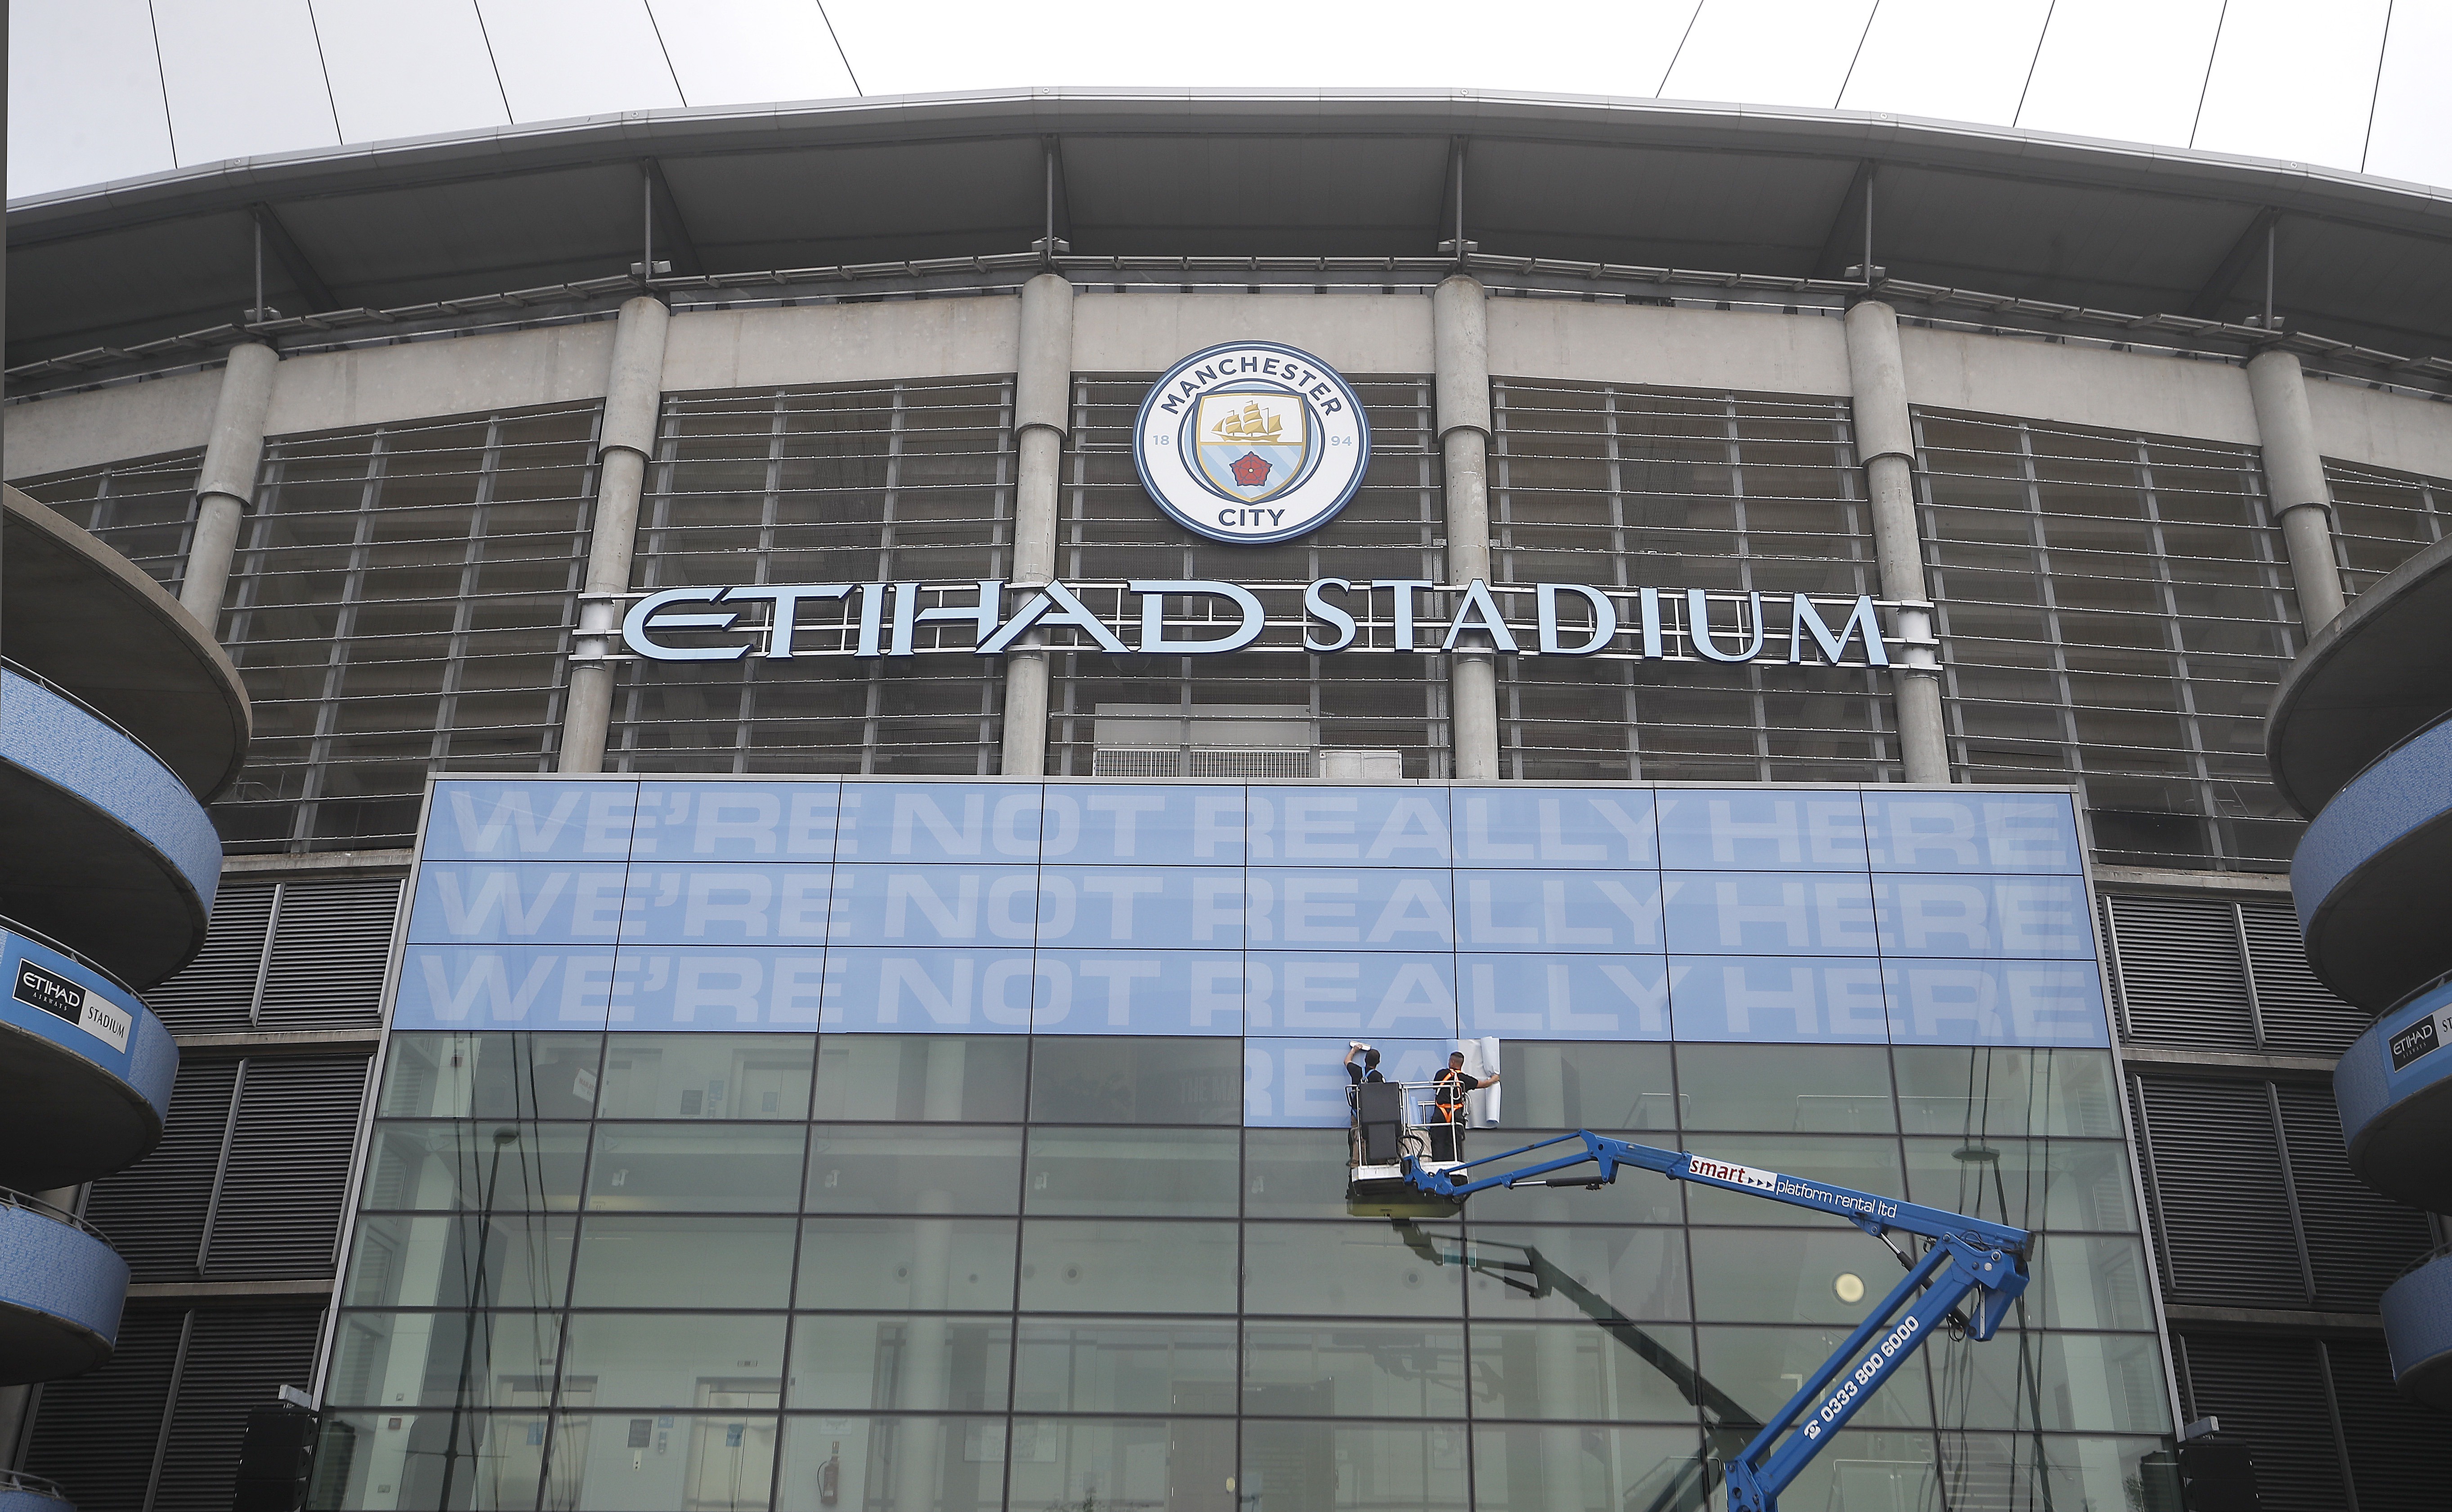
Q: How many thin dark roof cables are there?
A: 10